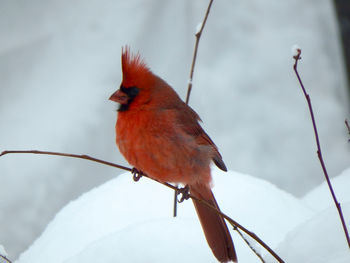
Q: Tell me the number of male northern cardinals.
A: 1